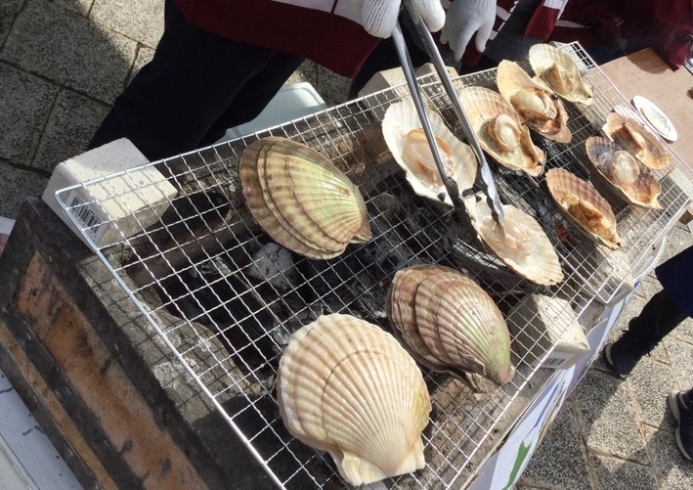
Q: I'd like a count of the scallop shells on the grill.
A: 11